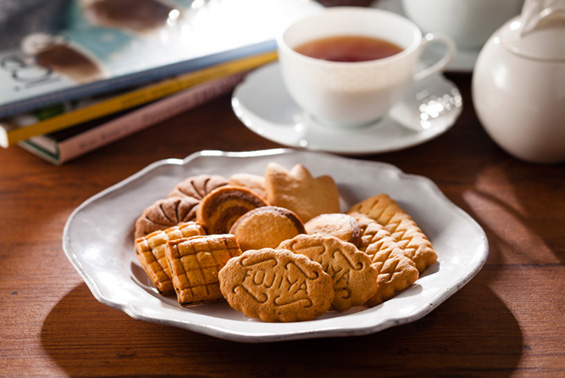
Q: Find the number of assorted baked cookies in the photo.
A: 13